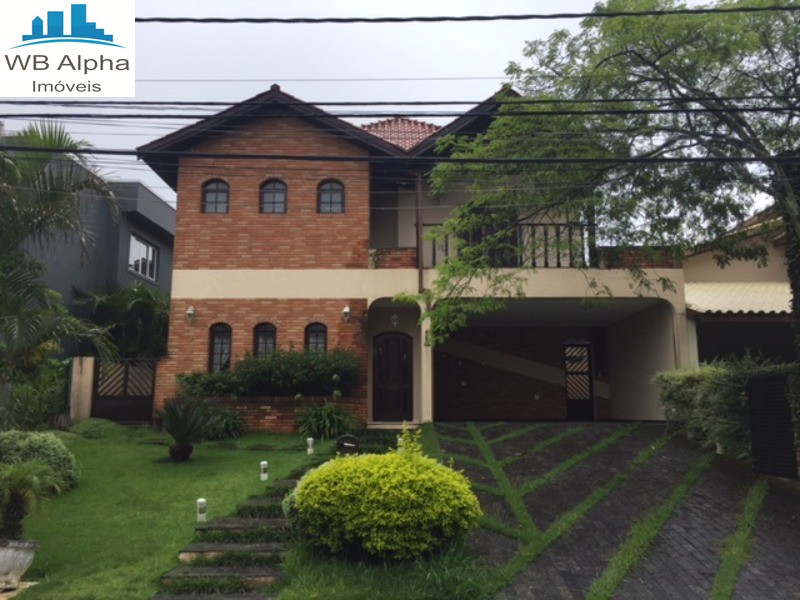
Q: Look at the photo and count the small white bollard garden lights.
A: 3